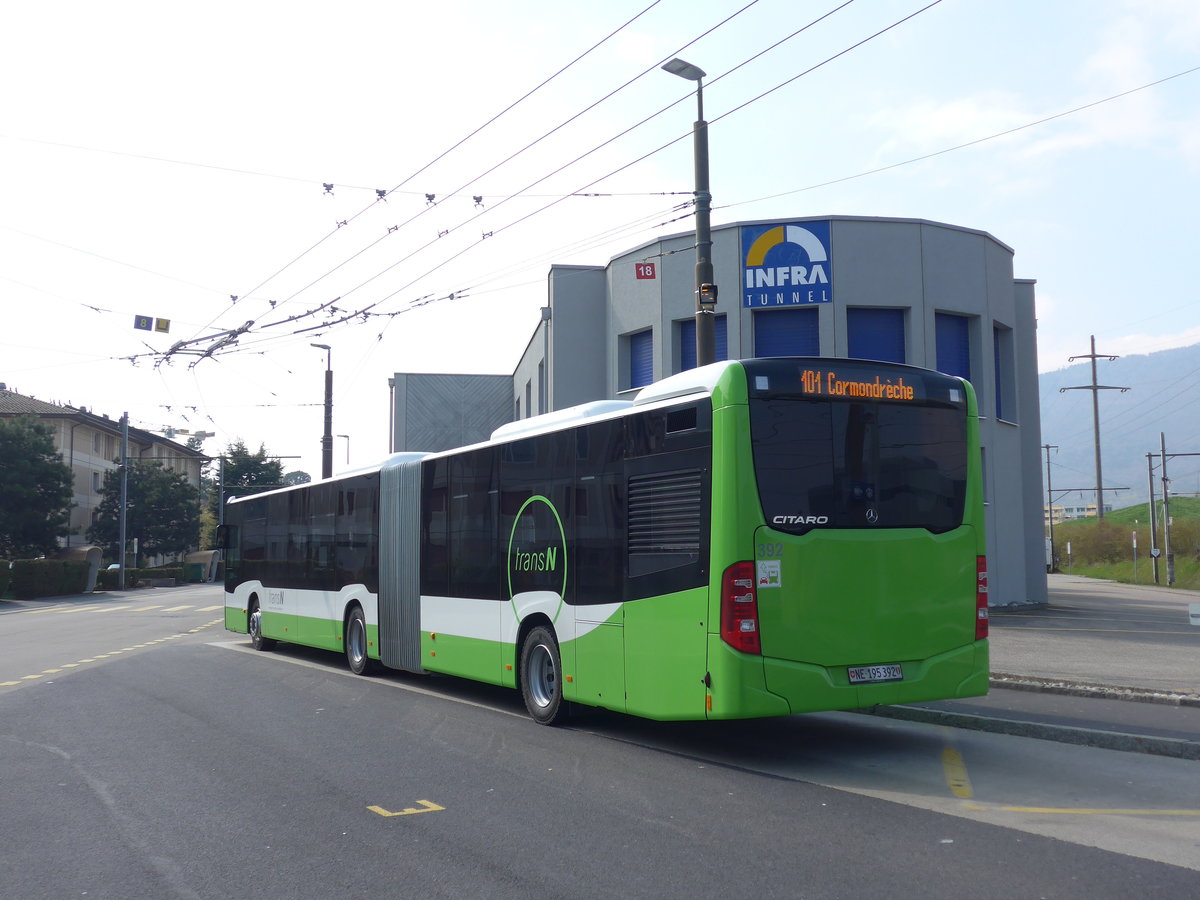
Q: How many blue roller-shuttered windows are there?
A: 6